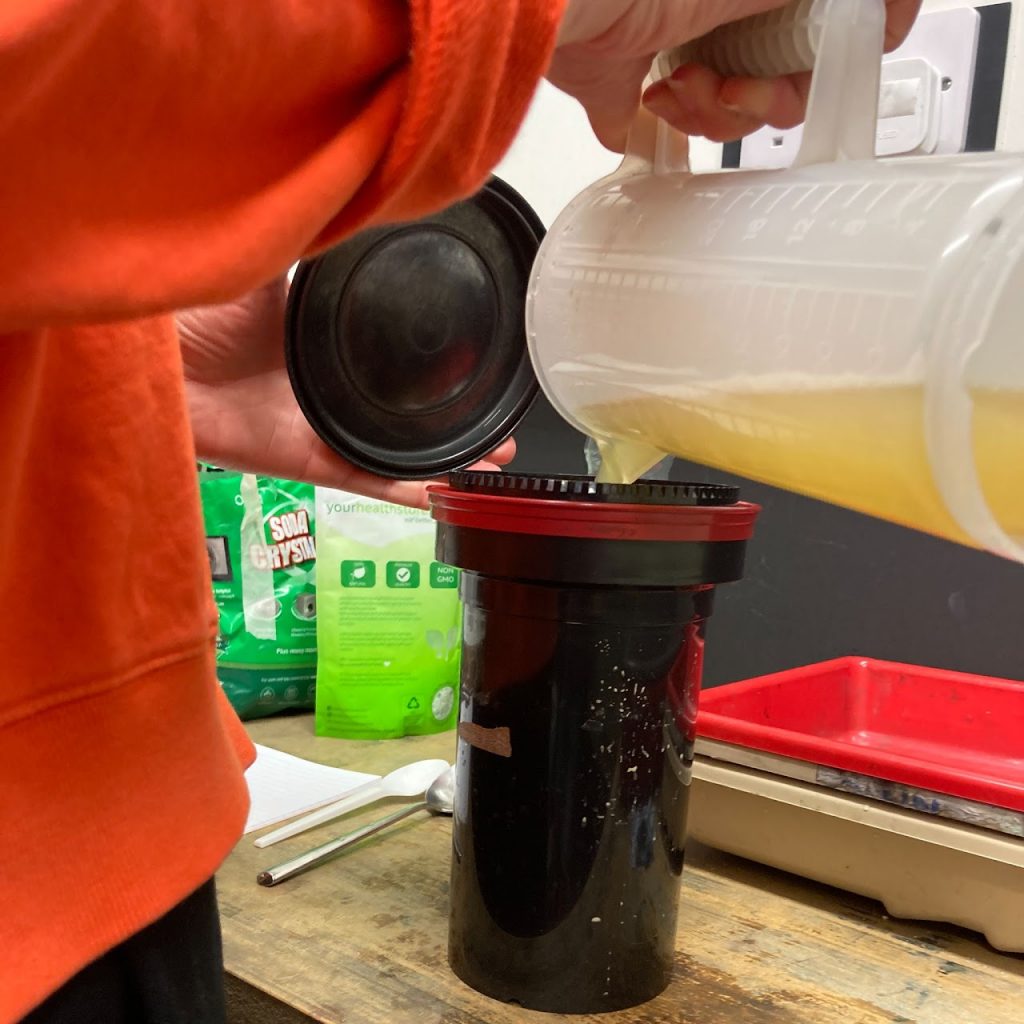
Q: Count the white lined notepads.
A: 1